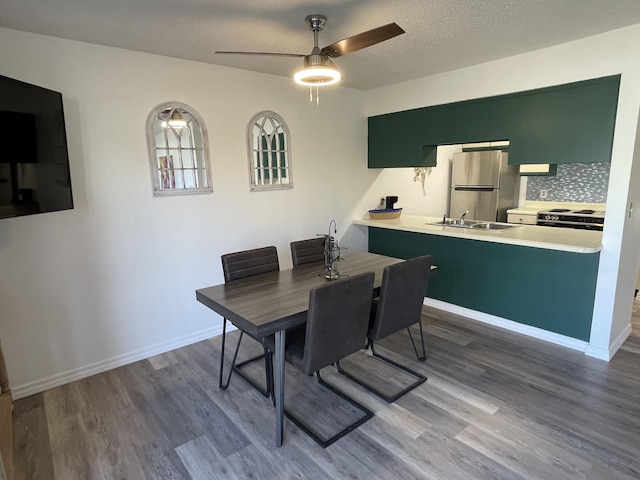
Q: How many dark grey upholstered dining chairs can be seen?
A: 4